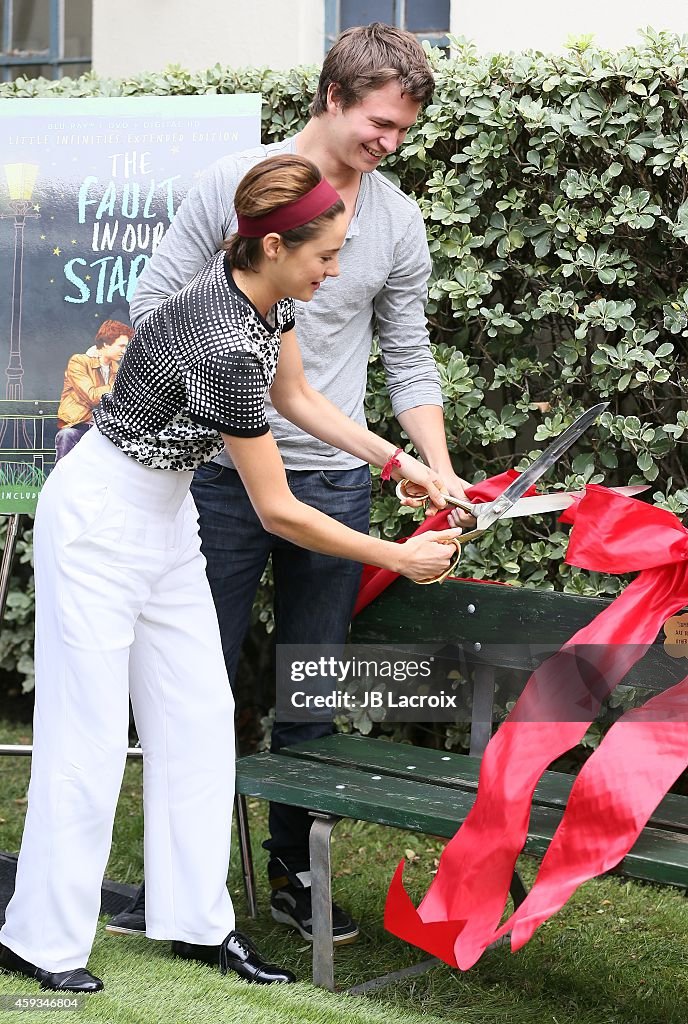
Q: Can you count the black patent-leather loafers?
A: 2